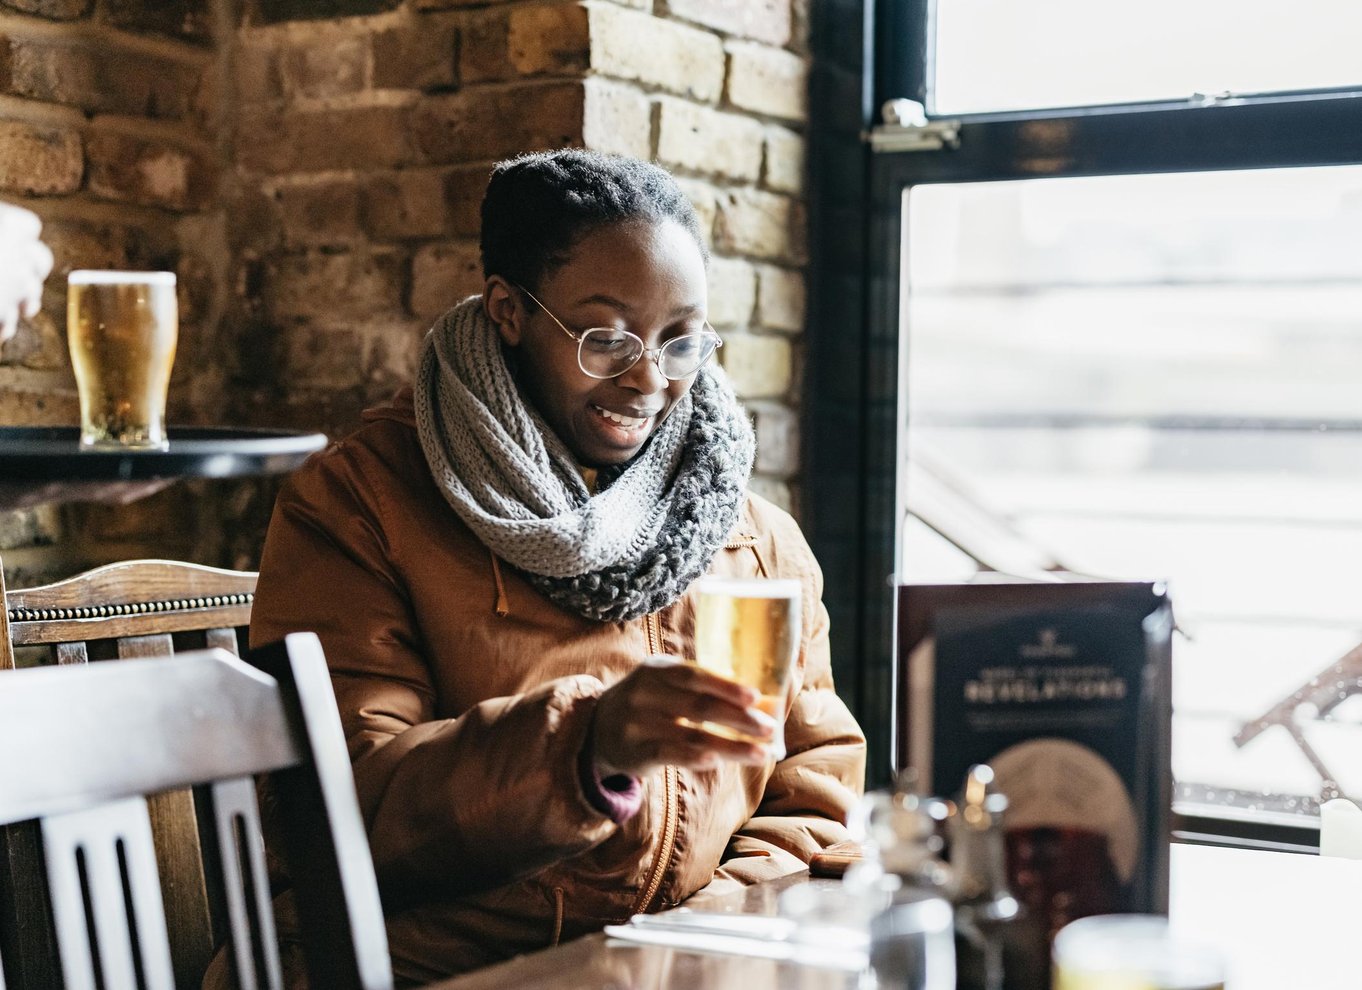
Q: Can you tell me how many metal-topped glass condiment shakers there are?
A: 2